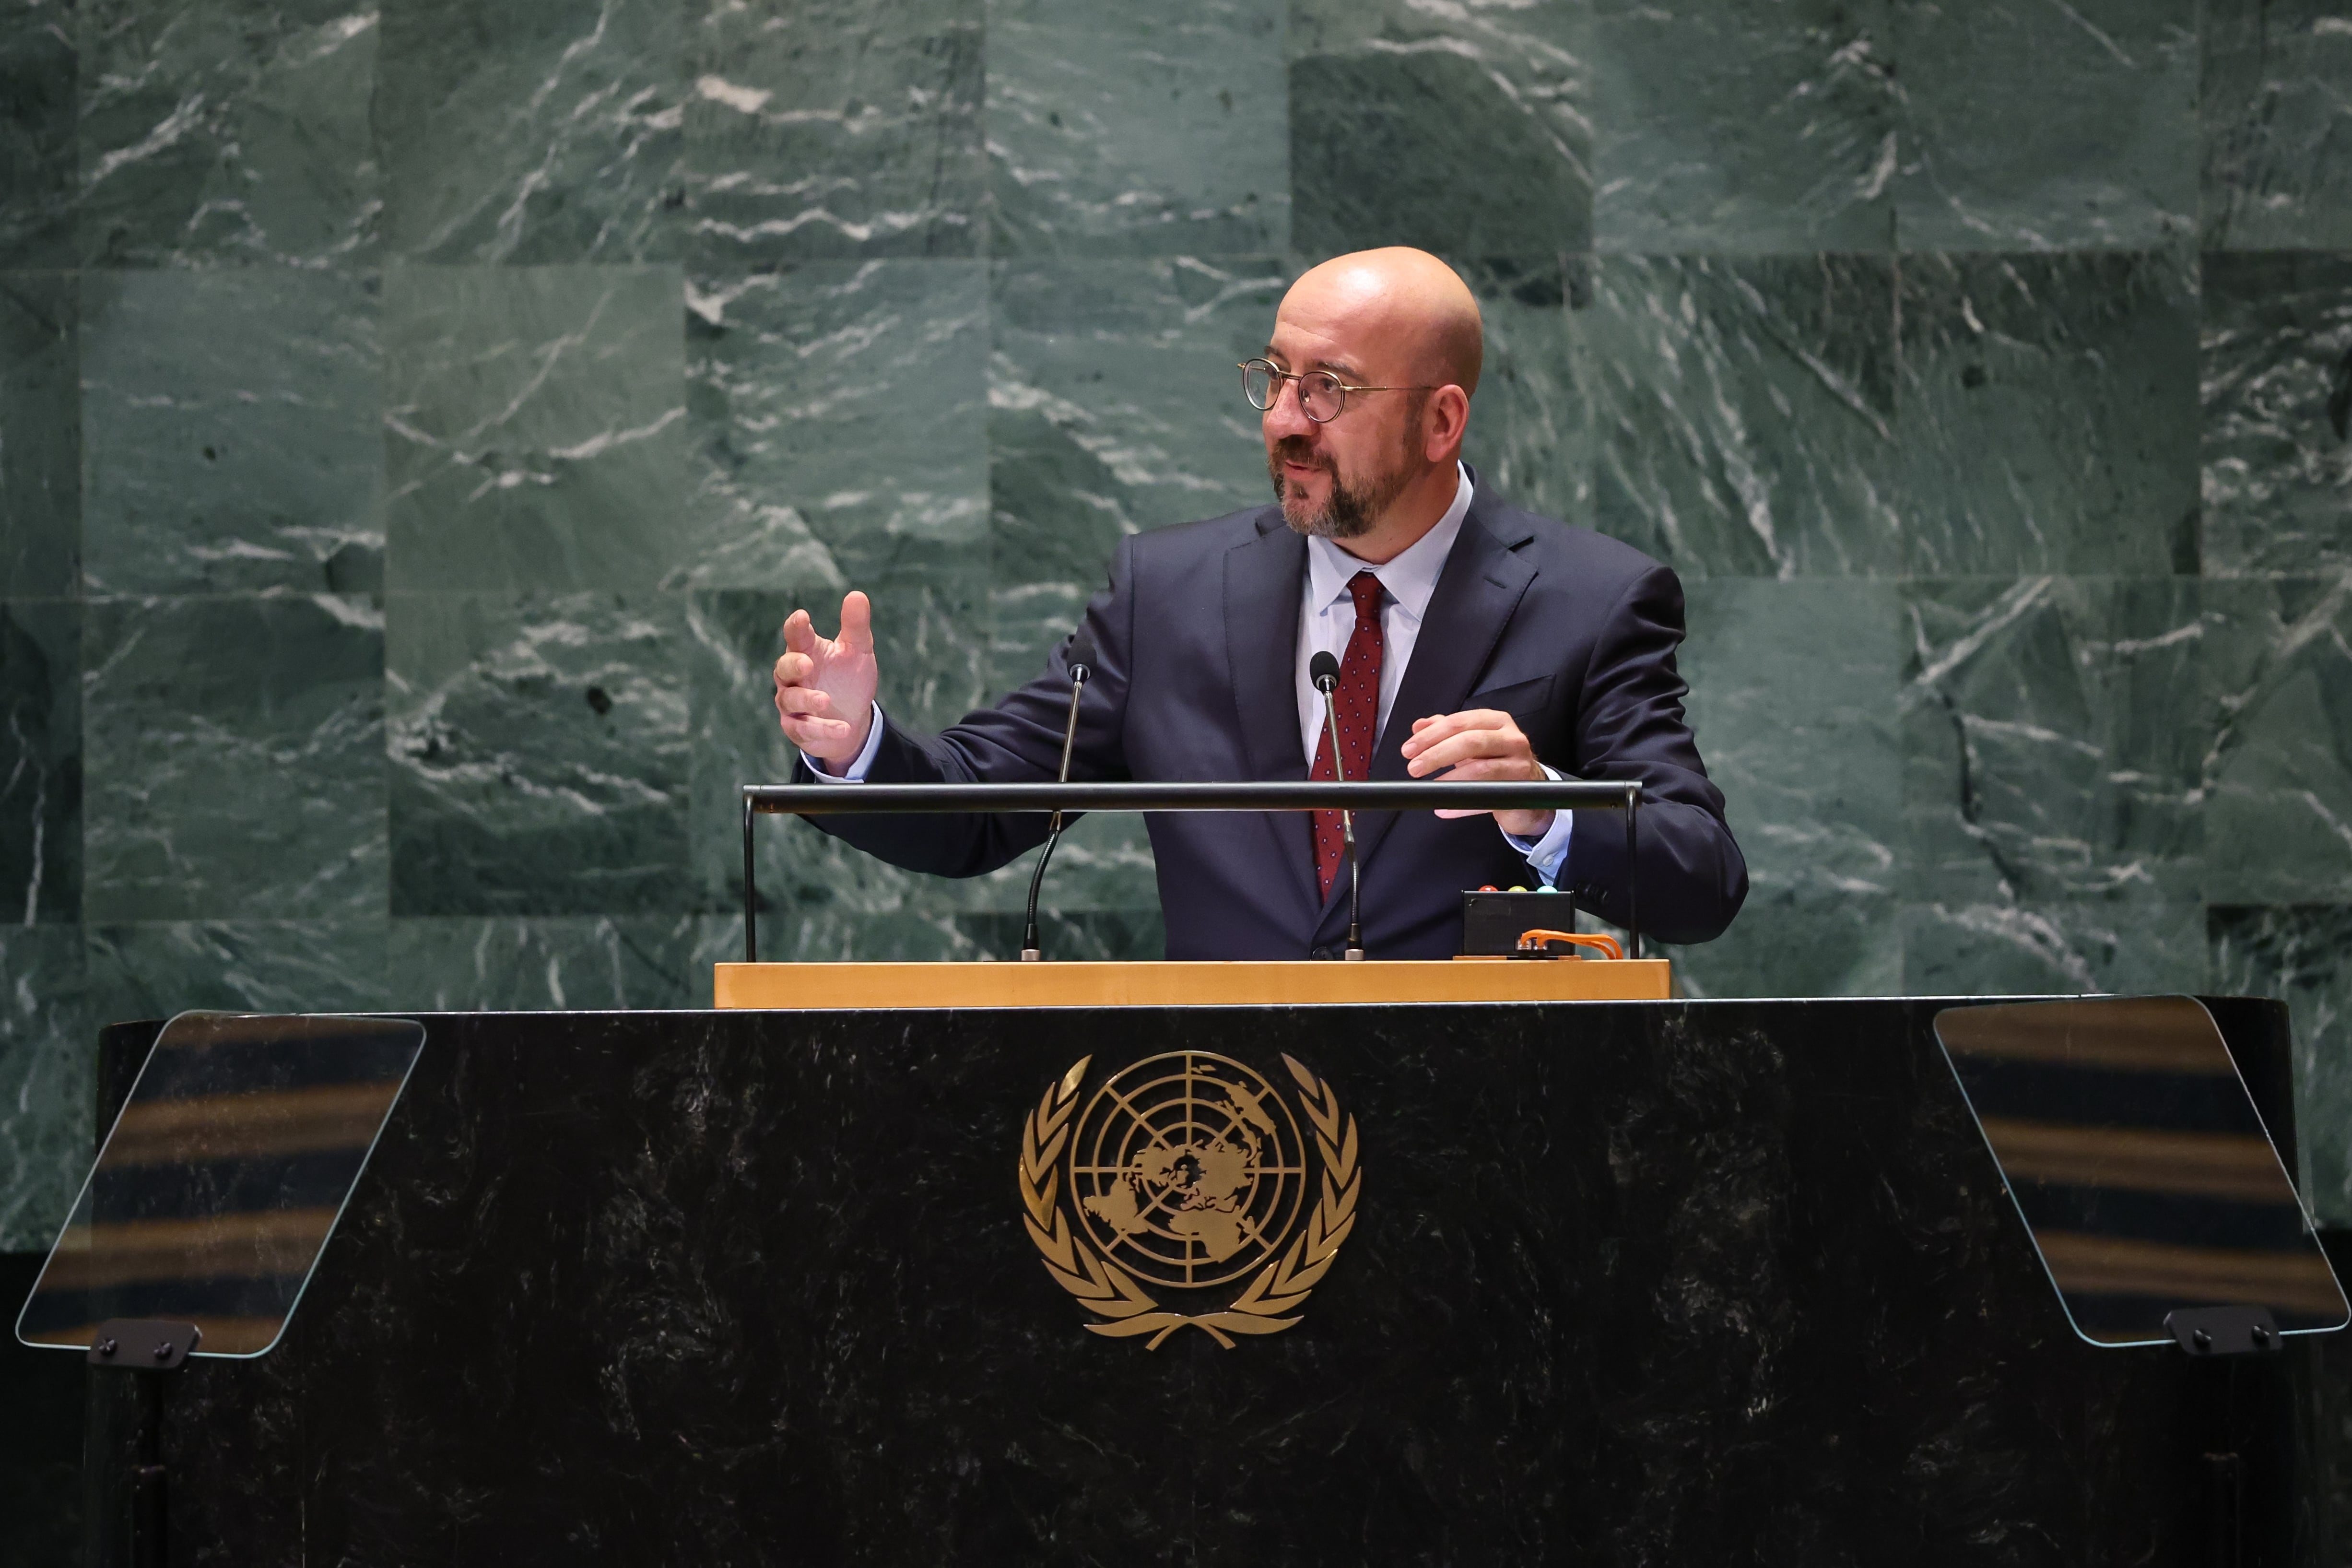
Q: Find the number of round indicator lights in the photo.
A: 3